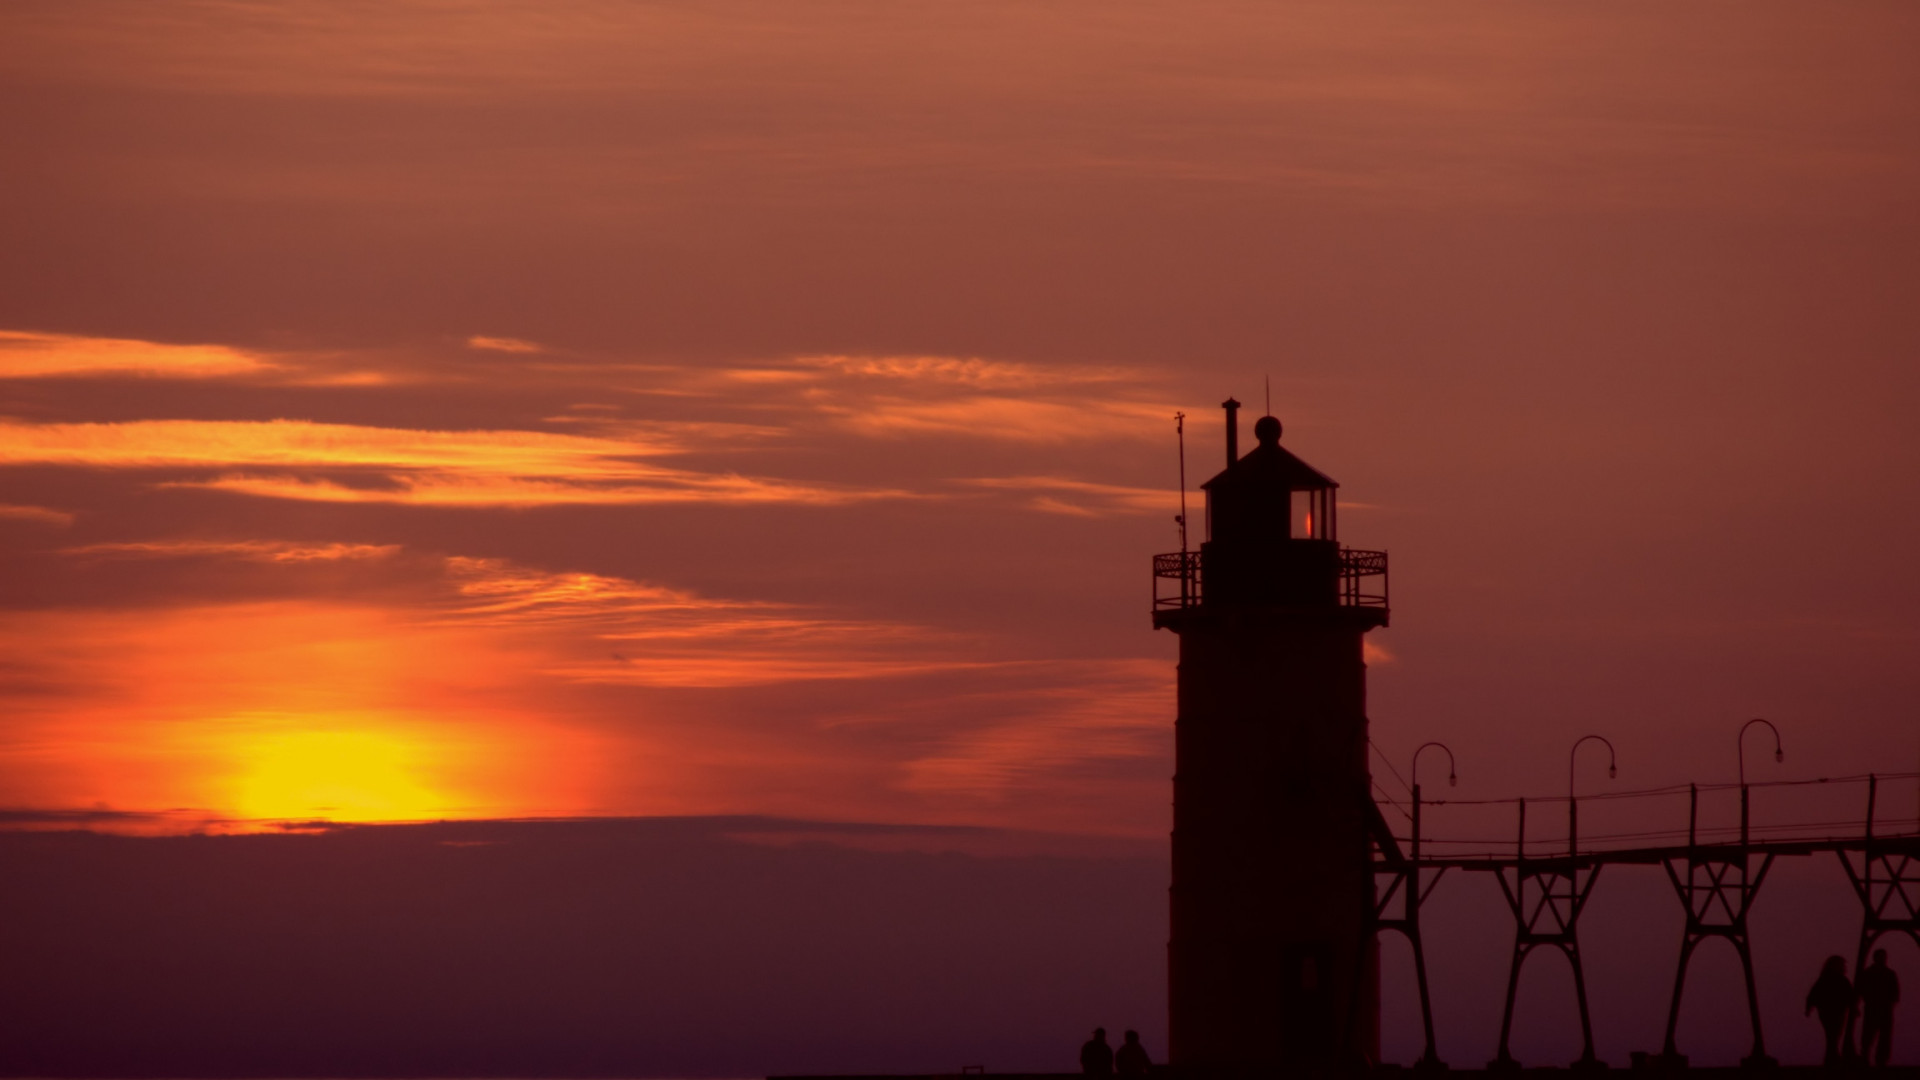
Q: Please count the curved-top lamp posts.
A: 3